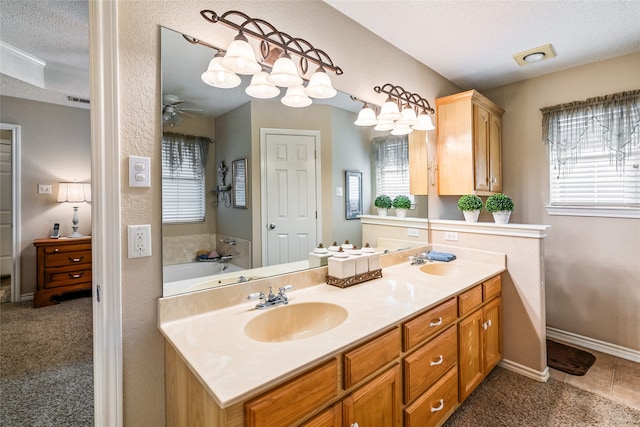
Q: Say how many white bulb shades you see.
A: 12